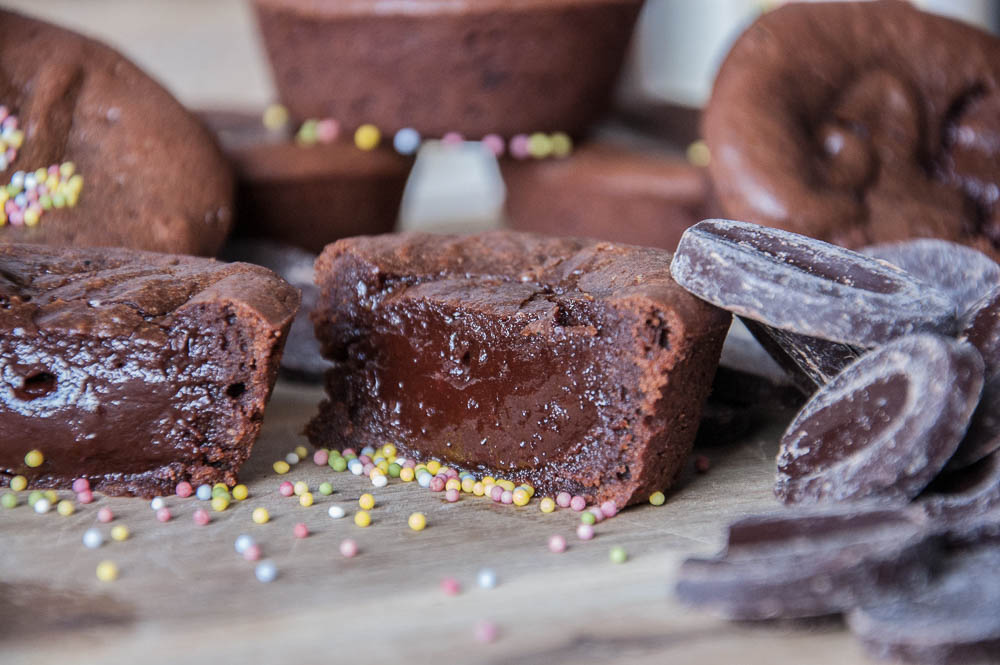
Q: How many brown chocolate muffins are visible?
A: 7